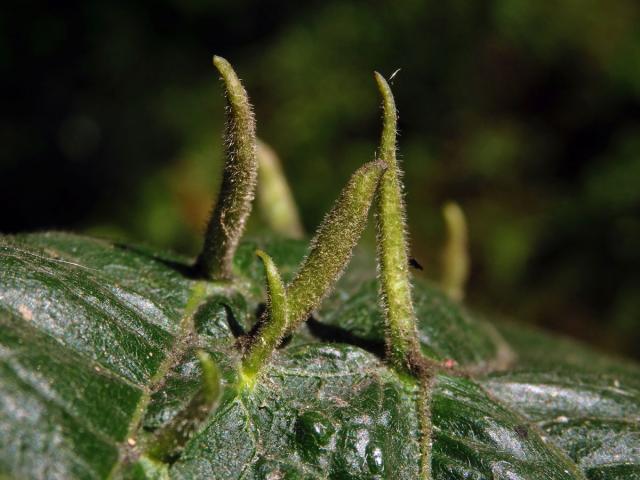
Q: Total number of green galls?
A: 7